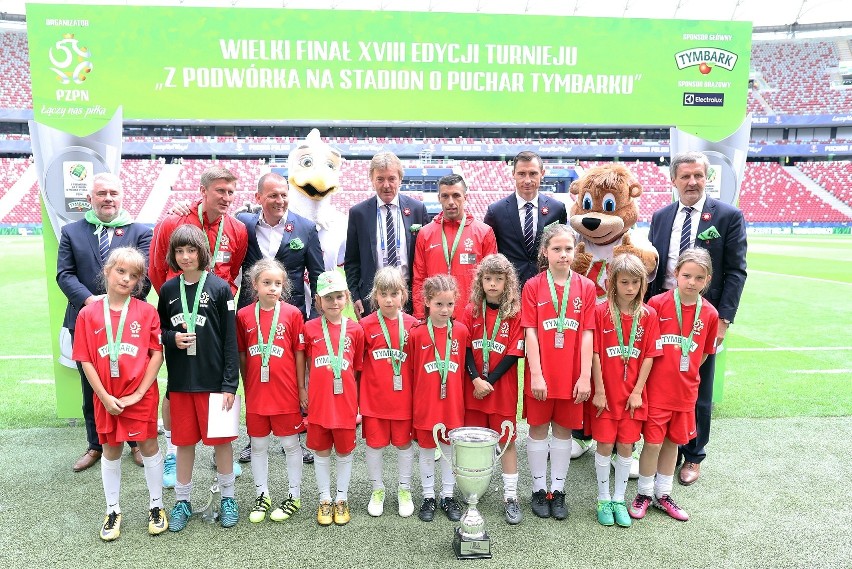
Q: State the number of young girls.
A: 10